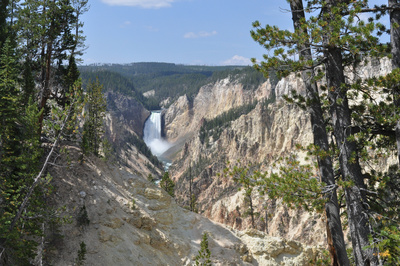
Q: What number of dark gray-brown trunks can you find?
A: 3